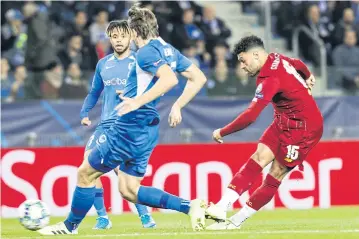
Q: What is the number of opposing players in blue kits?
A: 2